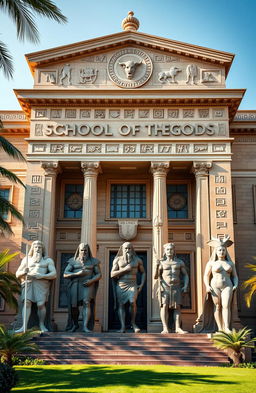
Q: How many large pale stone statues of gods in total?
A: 5